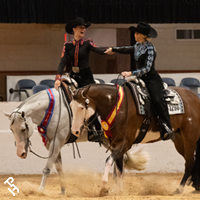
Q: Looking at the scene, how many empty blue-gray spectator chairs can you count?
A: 7